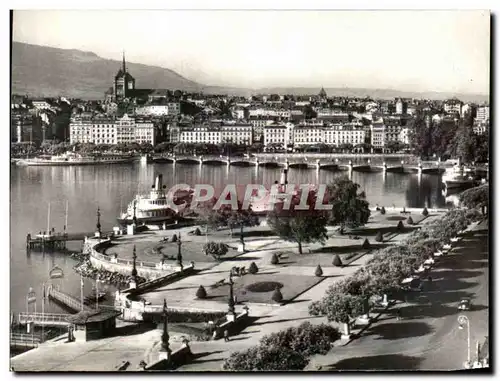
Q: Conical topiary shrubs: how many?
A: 14